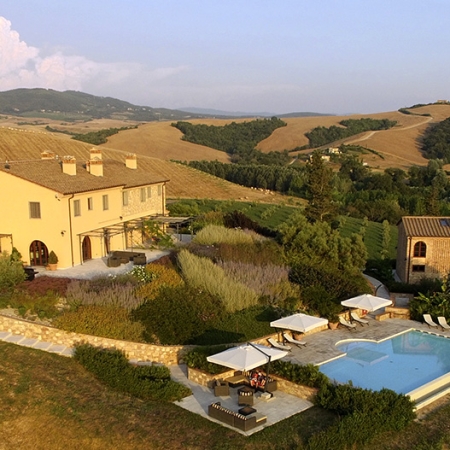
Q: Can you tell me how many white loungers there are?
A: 6